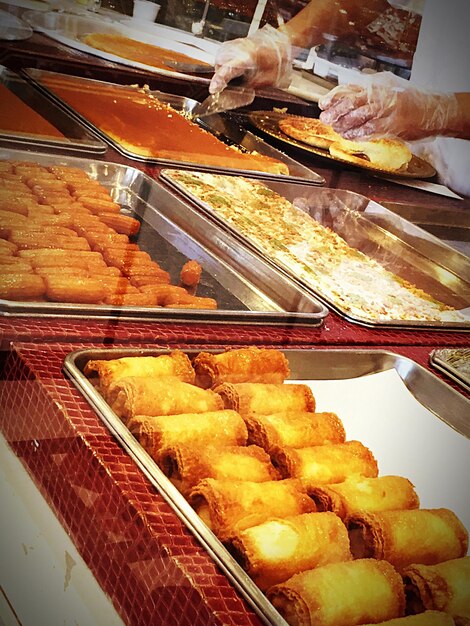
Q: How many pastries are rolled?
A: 15